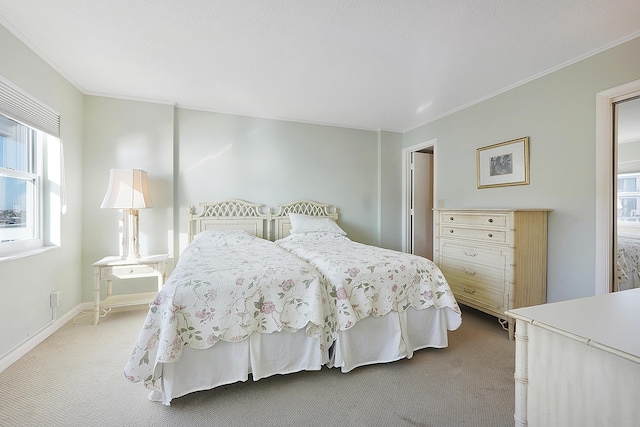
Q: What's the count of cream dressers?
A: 2